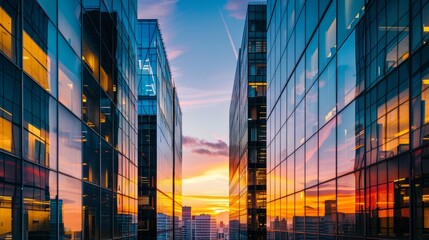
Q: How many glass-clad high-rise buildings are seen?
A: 4